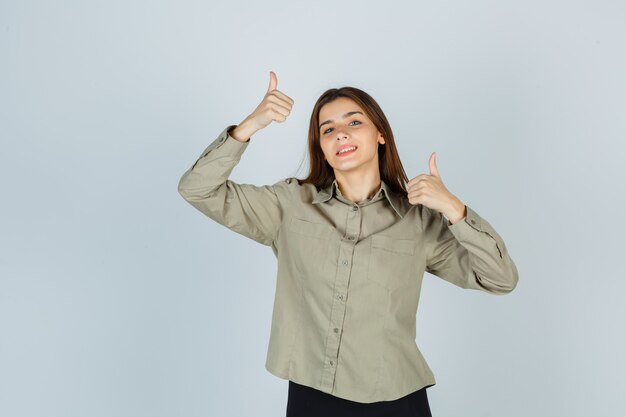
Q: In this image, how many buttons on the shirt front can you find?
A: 6